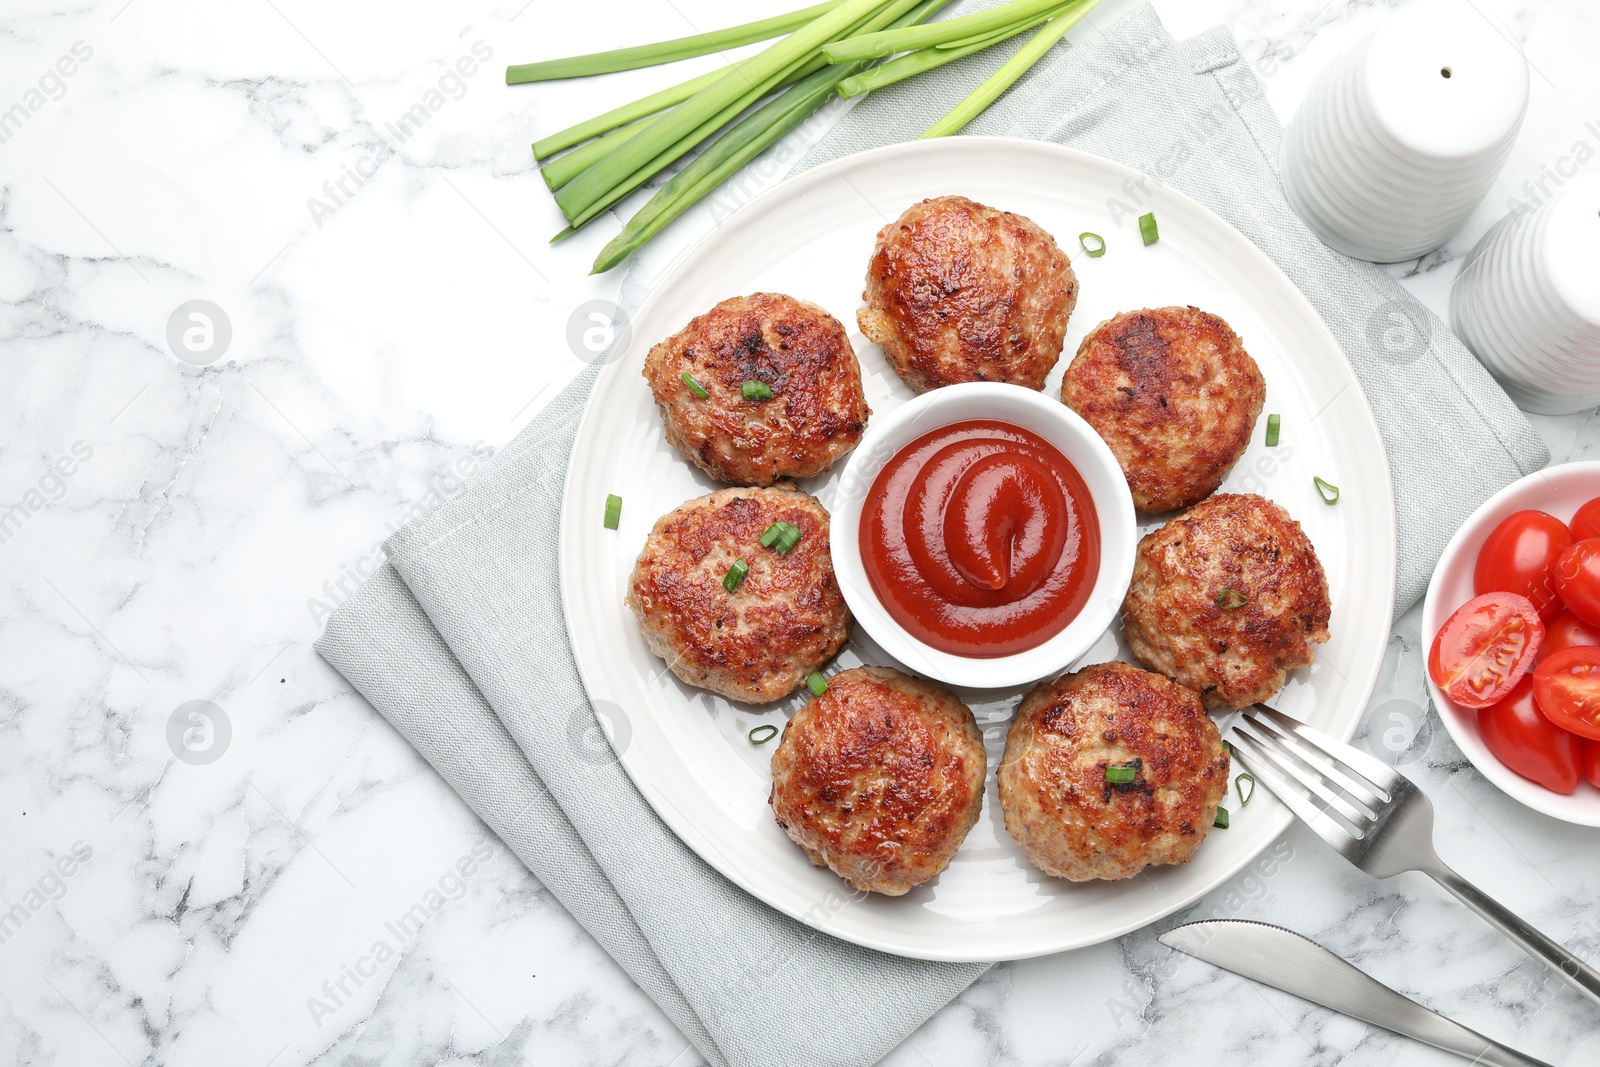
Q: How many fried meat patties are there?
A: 7